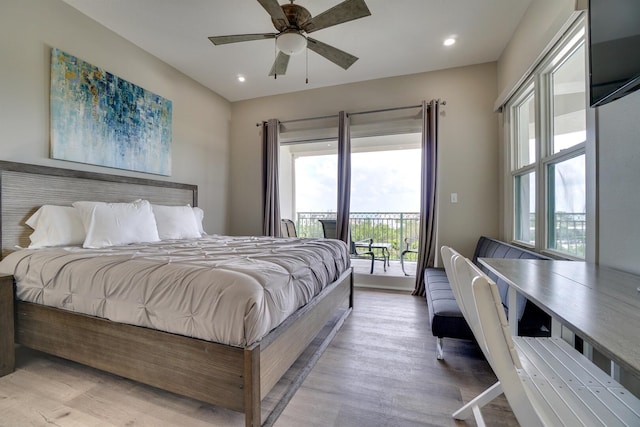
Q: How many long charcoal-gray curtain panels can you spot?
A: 3